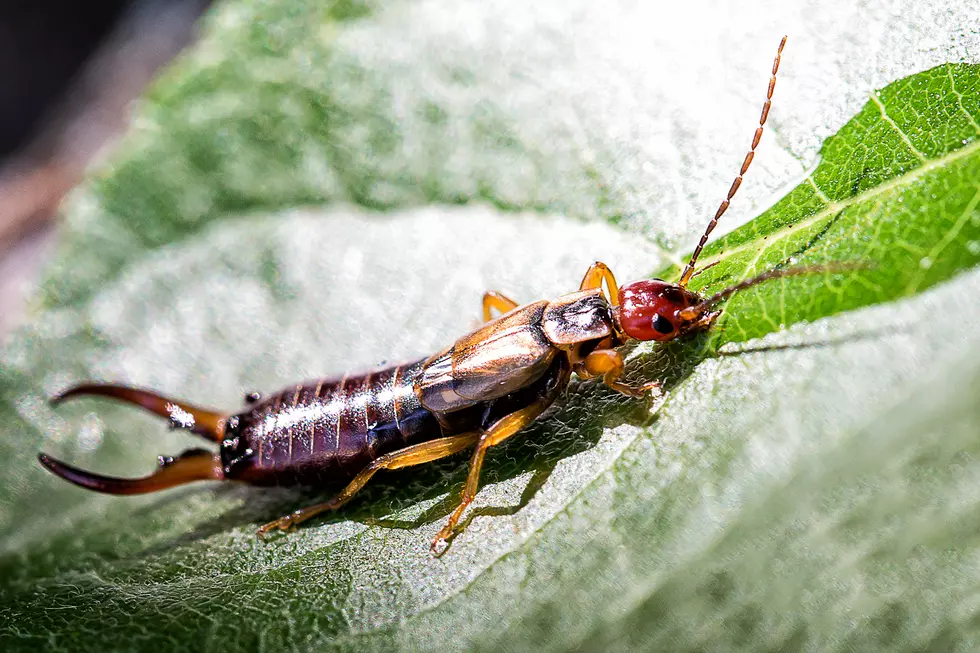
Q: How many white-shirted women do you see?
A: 0